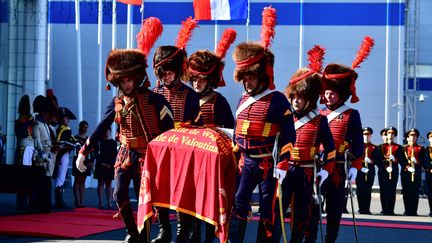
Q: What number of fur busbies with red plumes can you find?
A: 6